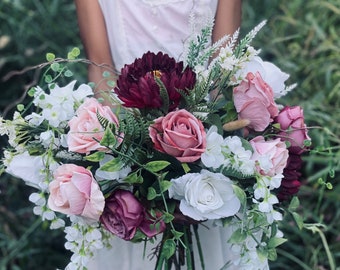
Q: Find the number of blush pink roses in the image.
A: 5